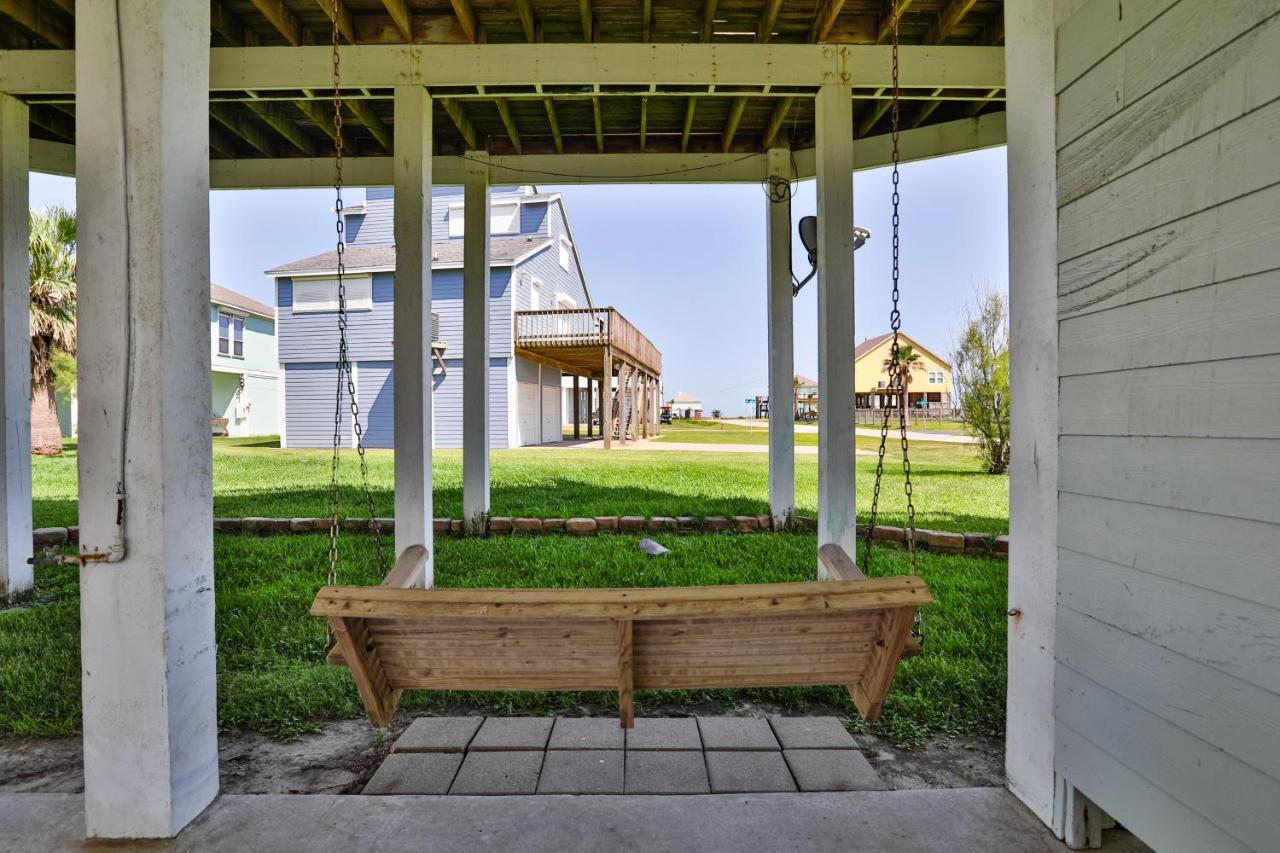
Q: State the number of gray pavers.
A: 12